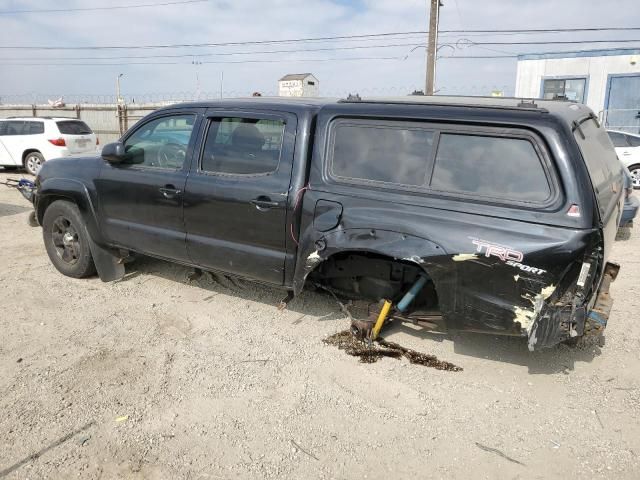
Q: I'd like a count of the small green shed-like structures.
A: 0